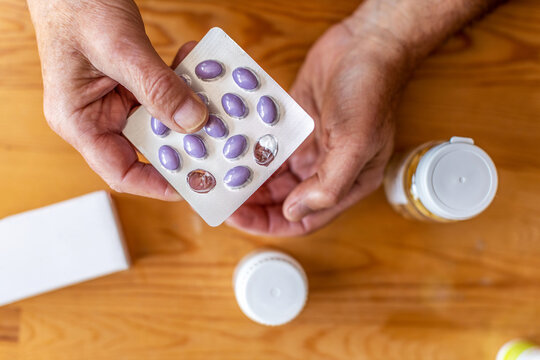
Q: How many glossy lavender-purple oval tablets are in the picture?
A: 12